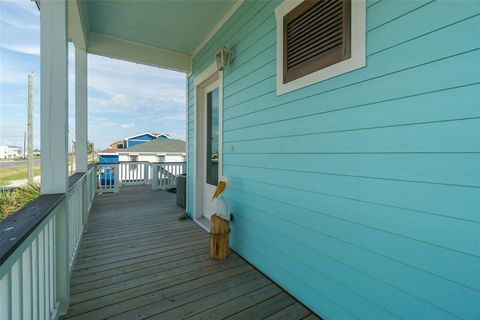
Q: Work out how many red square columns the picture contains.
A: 0